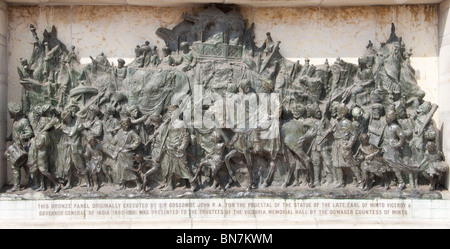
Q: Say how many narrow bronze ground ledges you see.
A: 1